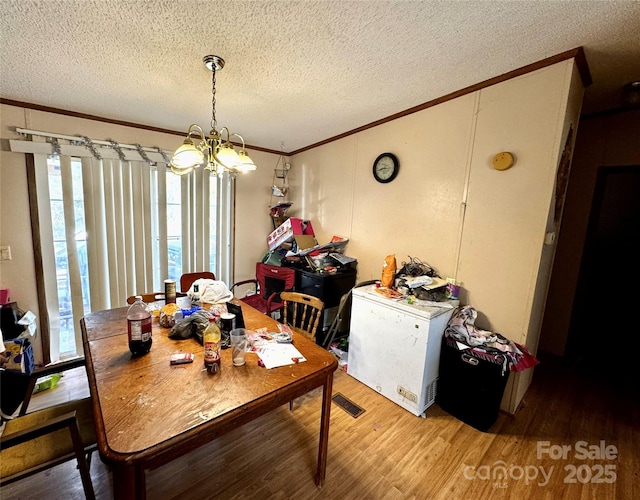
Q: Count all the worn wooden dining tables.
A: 1